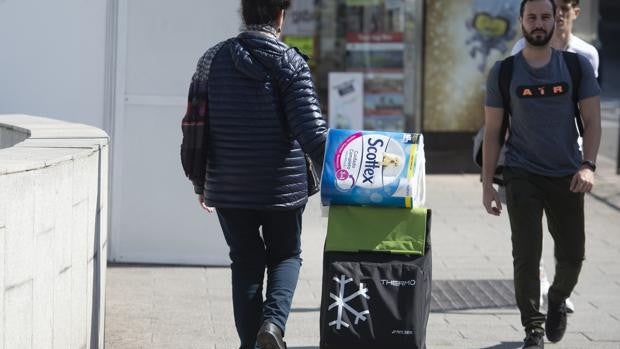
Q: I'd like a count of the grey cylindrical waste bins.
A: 0